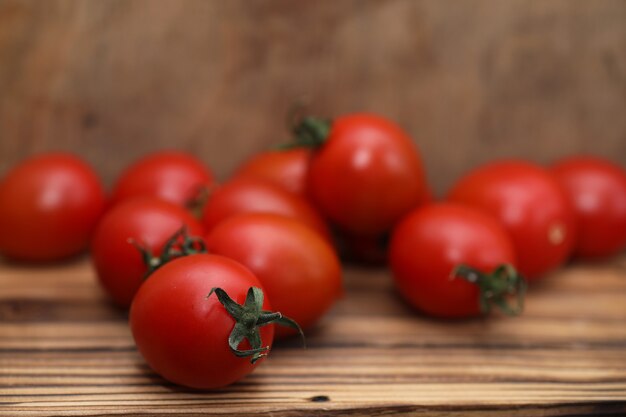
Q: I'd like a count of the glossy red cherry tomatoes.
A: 11